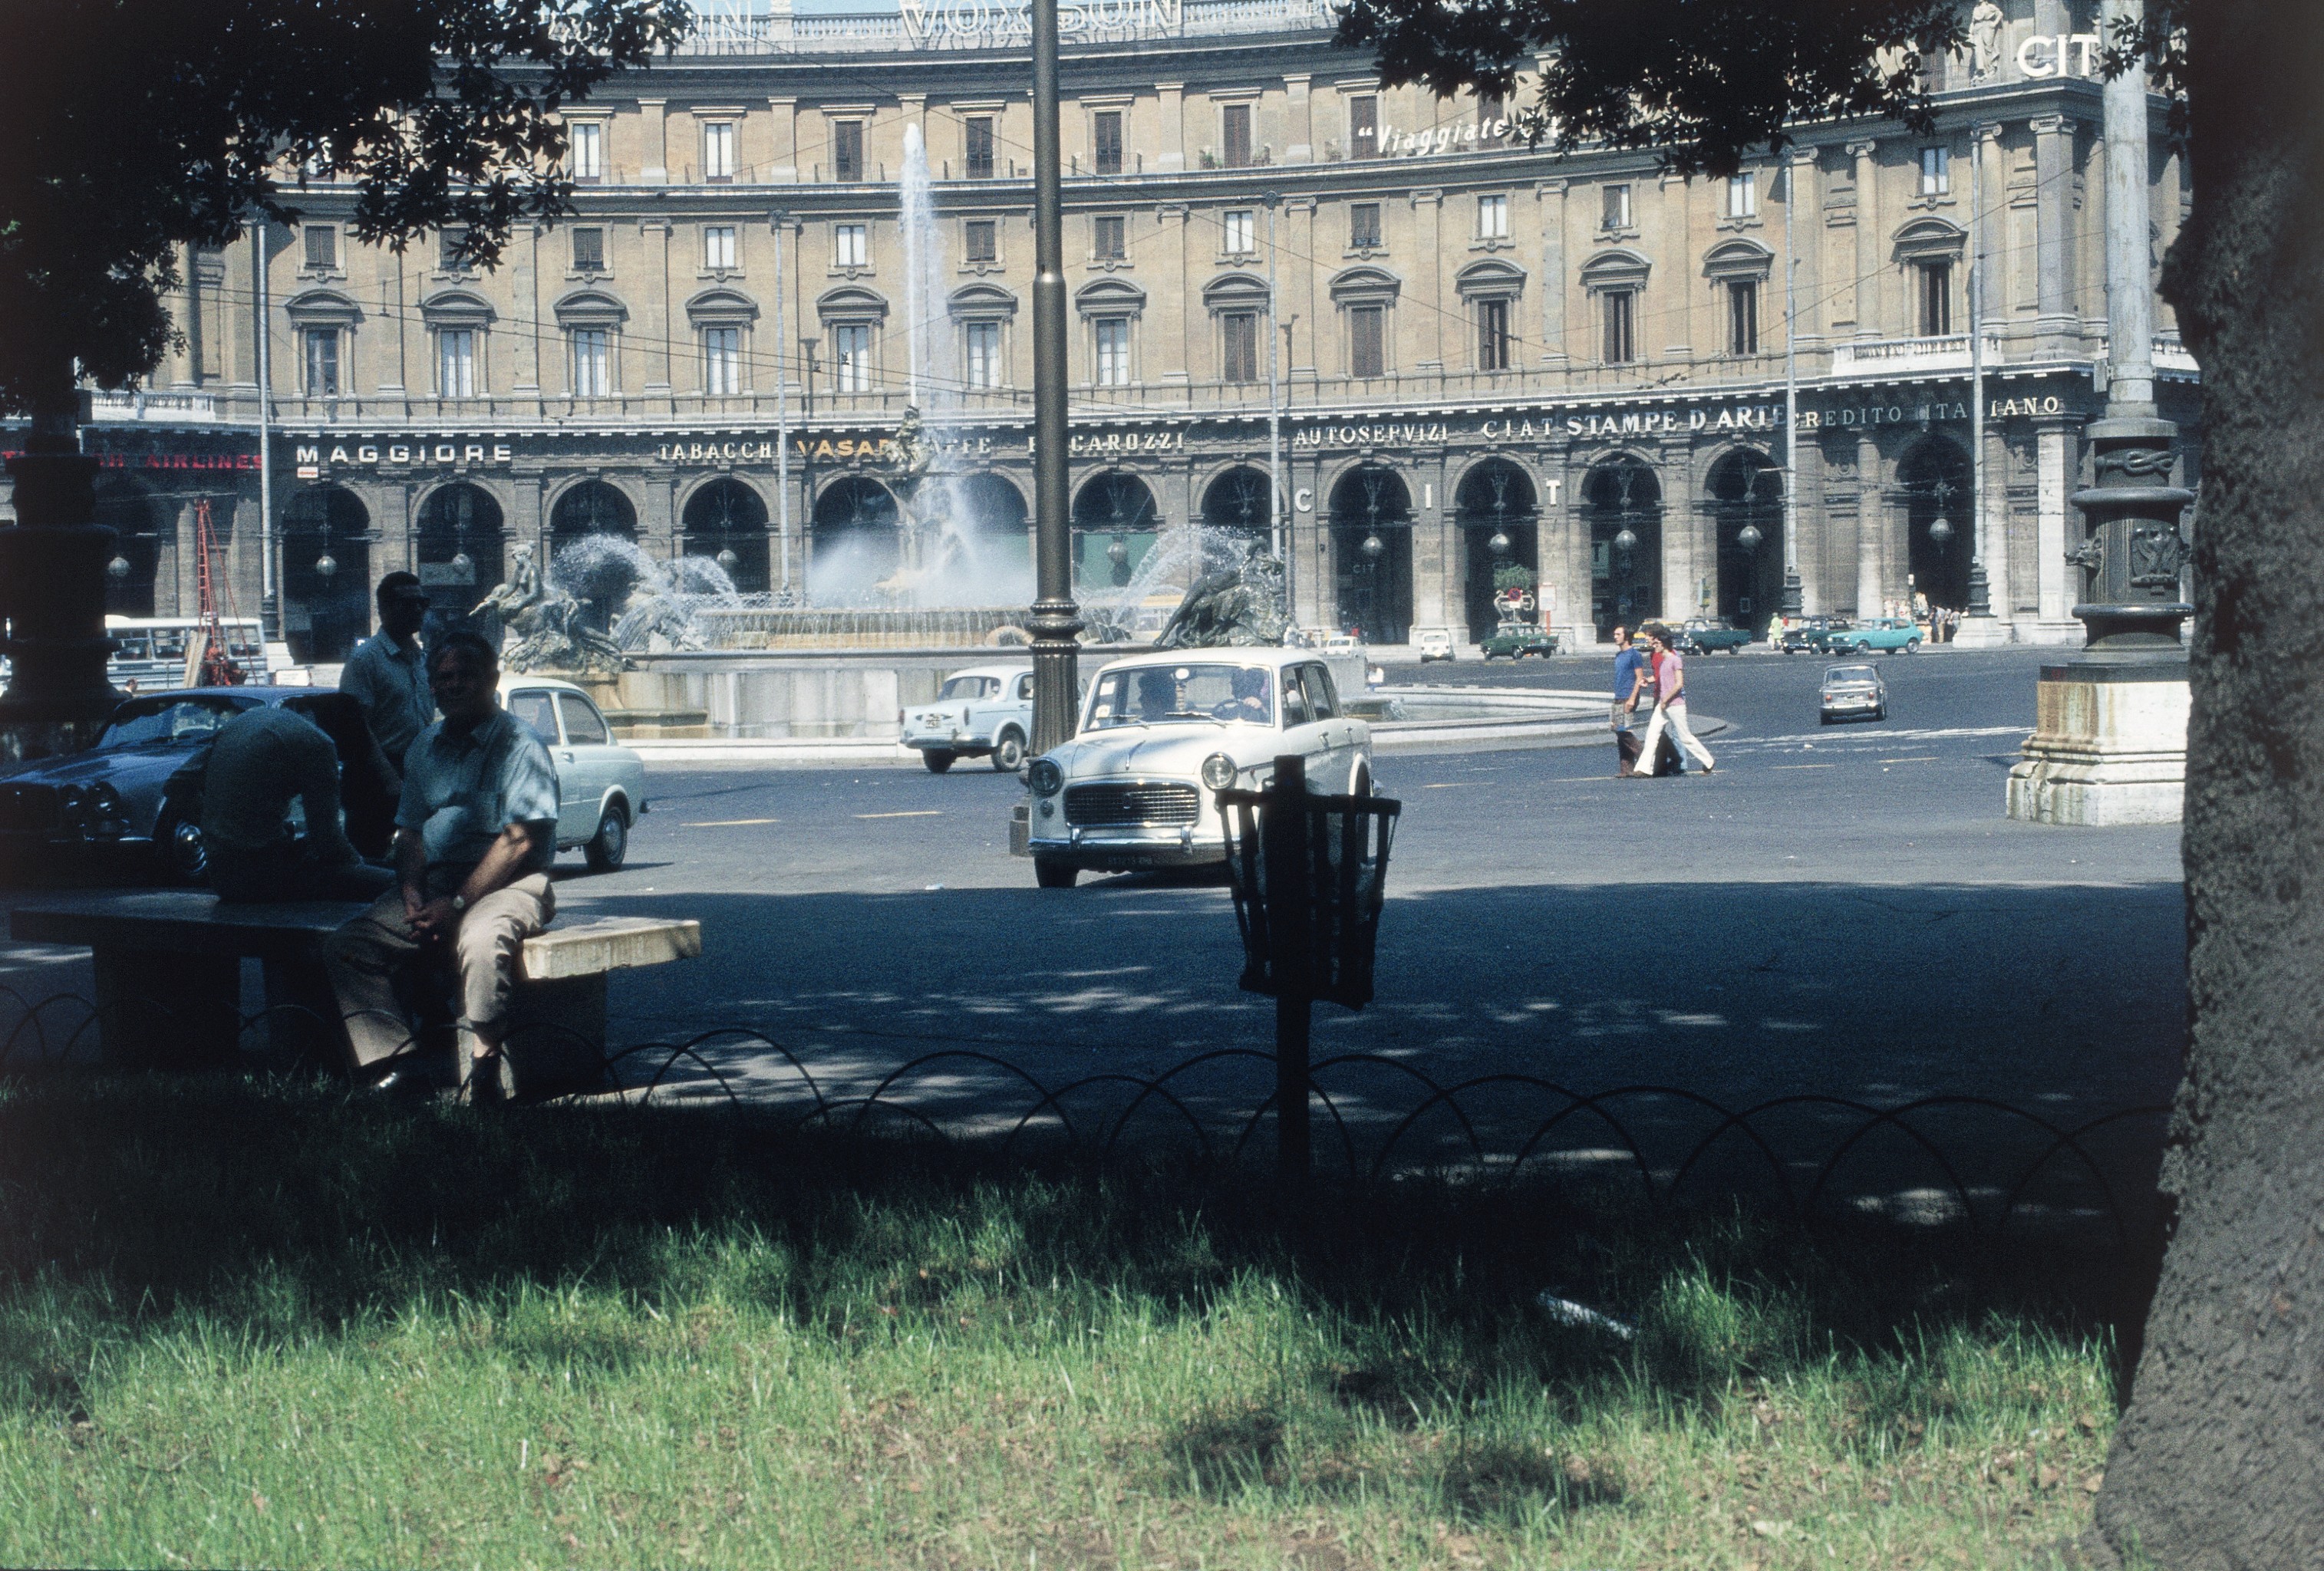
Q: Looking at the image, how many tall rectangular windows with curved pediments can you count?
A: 13